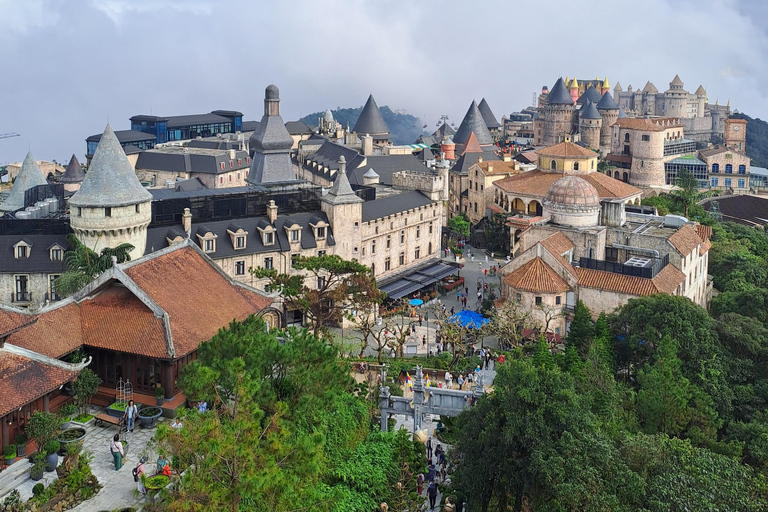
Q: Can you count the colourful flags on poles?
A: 2